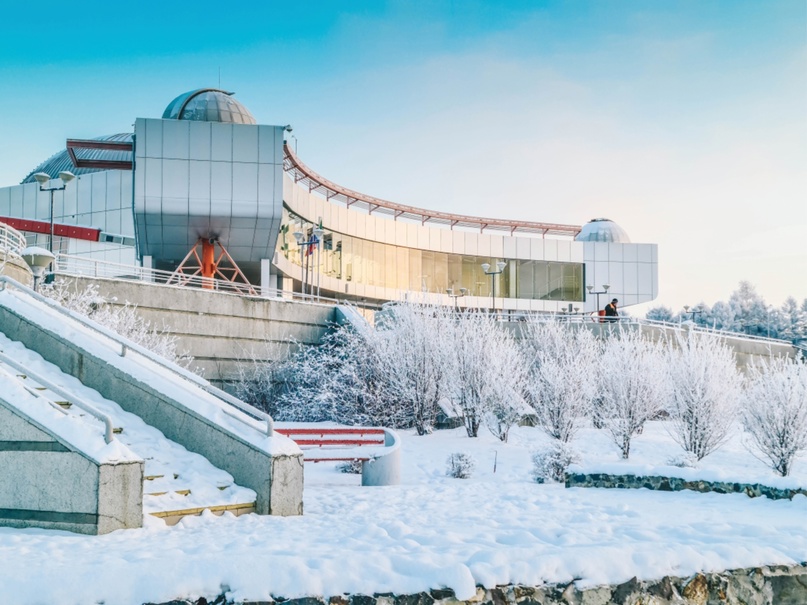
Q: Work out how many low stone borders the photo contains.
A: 2